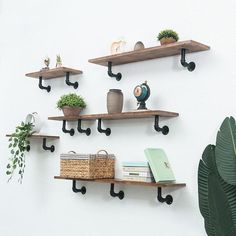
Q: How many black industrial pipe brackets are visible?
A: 13